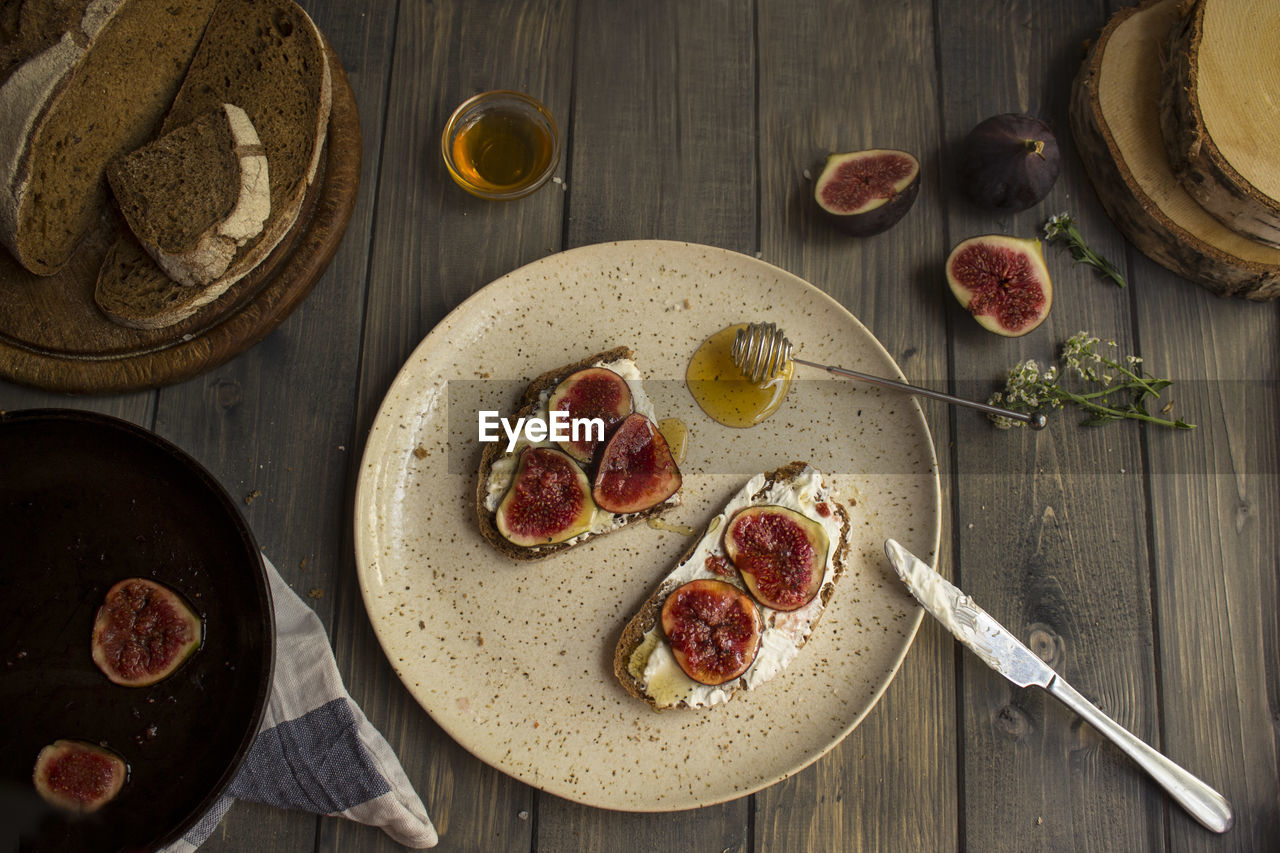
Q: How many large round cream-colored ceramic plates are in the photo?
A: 1